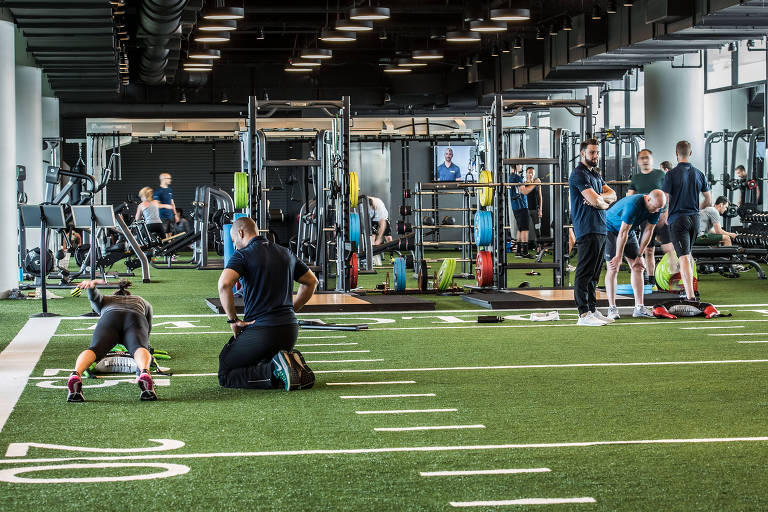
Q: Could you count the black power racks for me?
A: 2